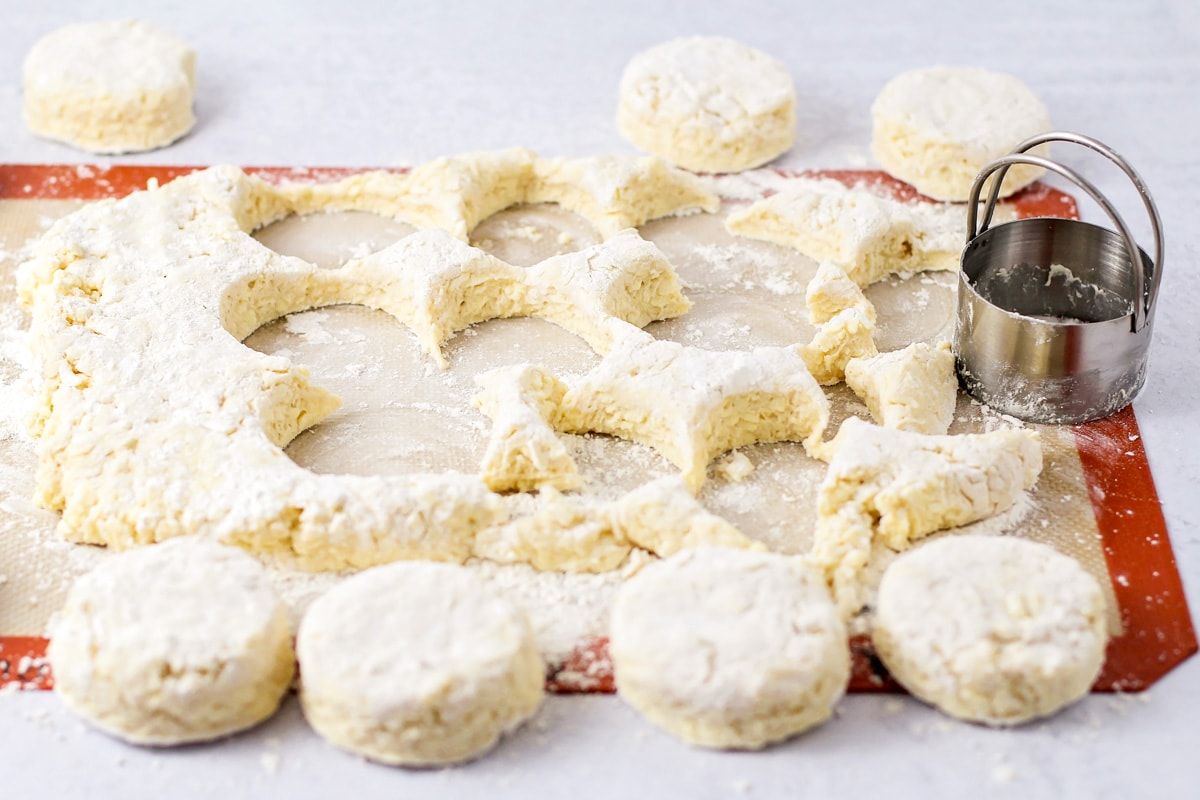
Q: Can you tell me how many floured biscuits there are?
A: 7